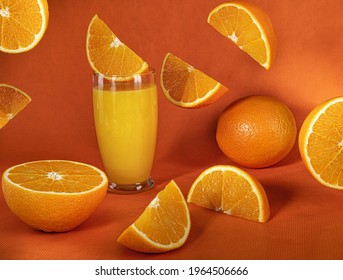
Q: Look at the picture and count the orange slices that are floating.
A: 4